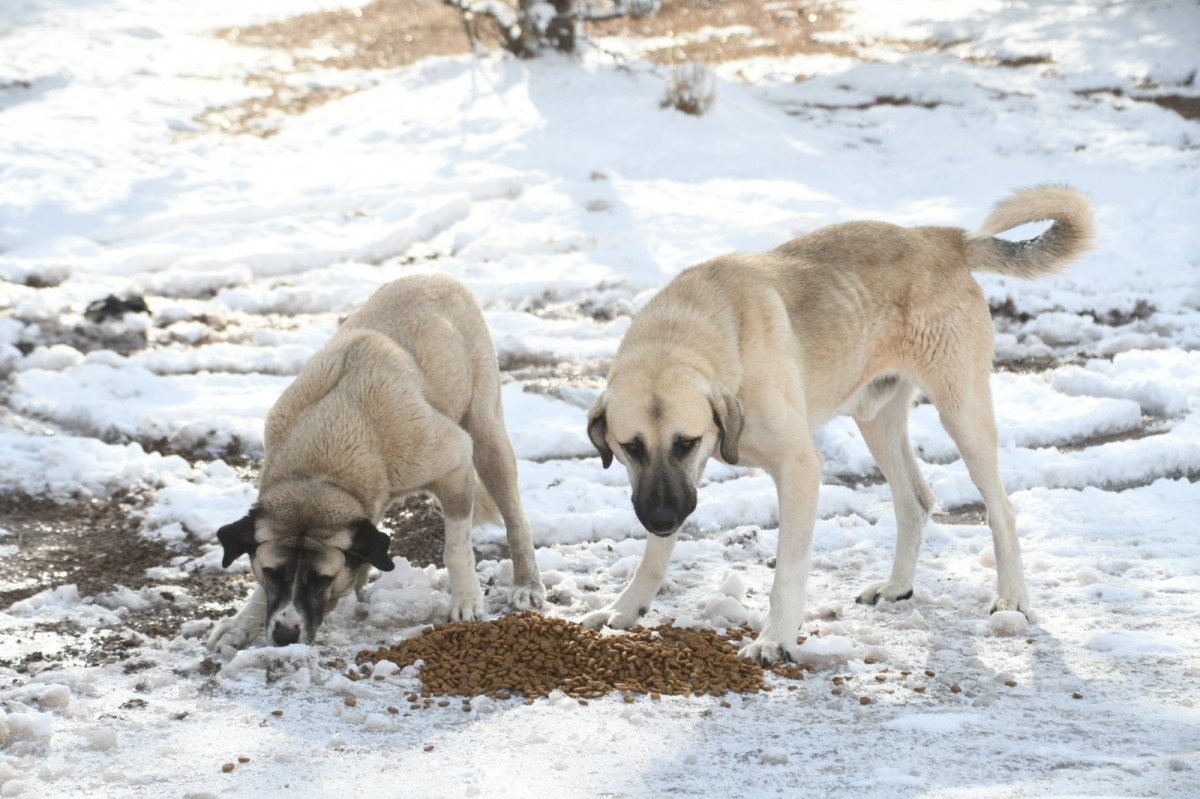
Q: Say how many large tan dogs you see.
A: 2